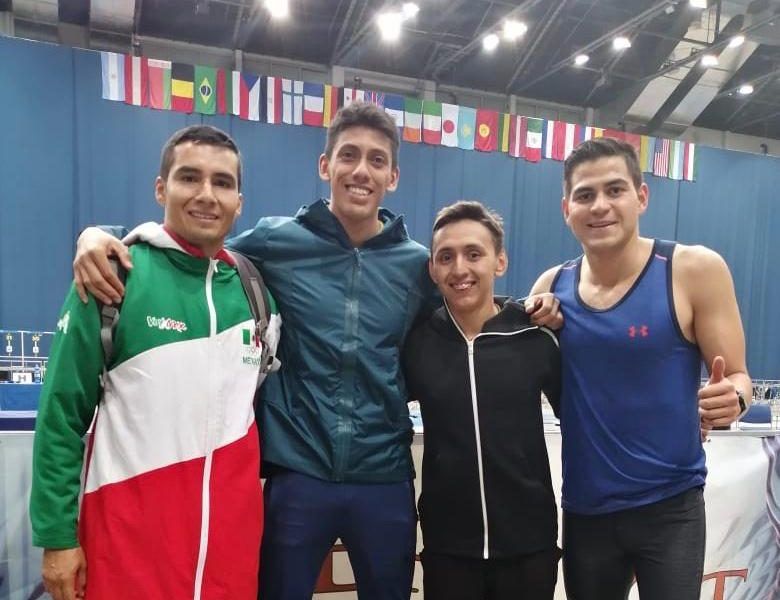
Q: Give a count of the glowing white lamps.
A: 11